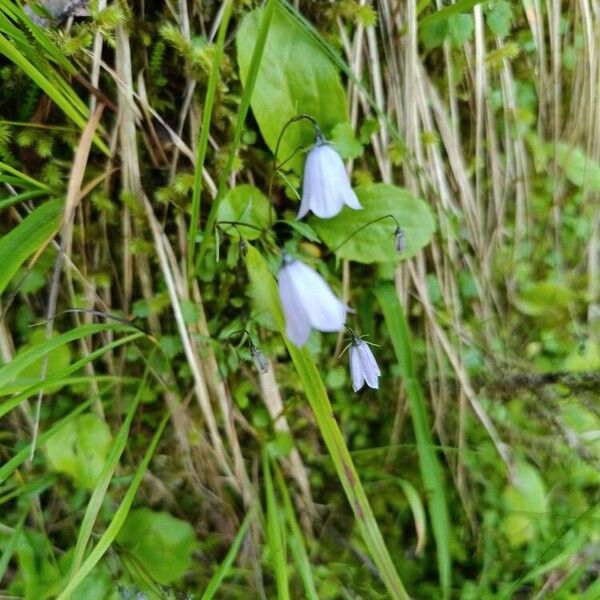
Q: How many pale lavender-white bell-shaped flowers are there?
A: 3